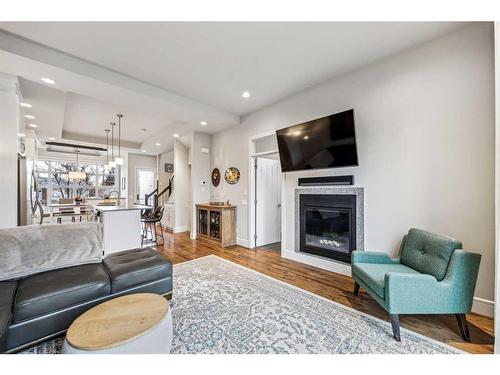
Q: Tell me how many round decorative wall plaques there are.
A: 2